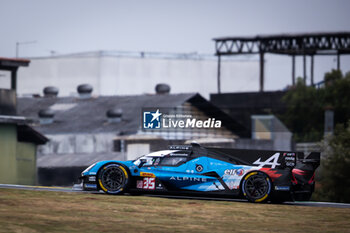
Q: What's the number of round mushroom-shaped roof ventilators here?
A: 5